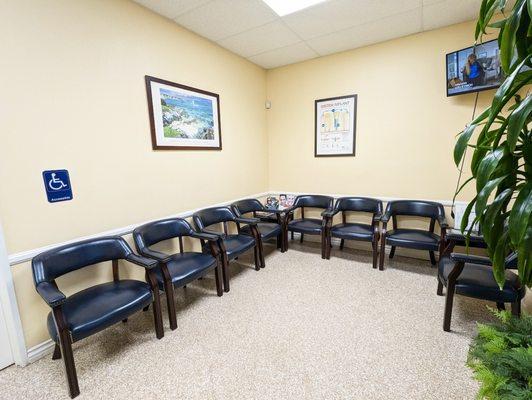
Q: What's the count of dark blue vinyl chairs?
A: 8